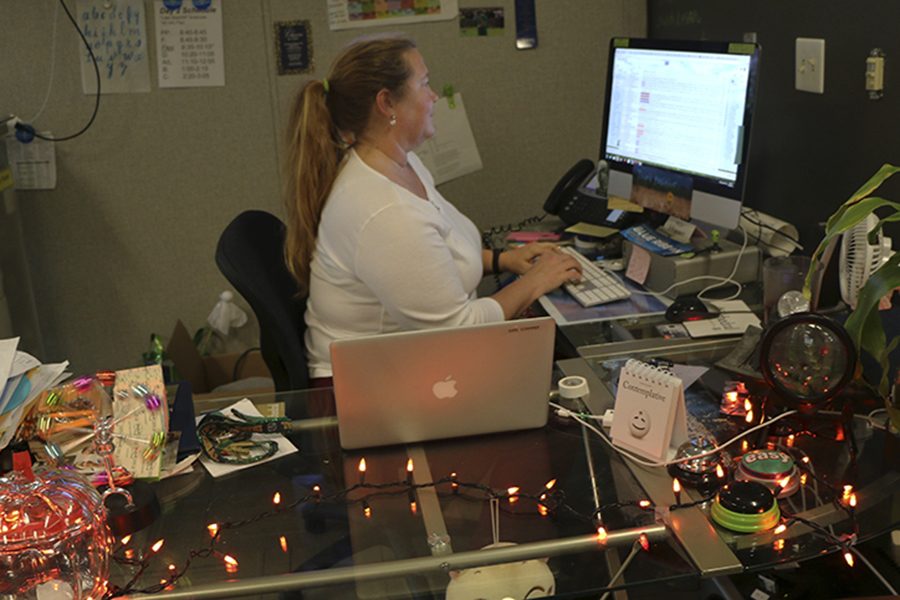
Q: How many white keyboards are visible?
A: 1